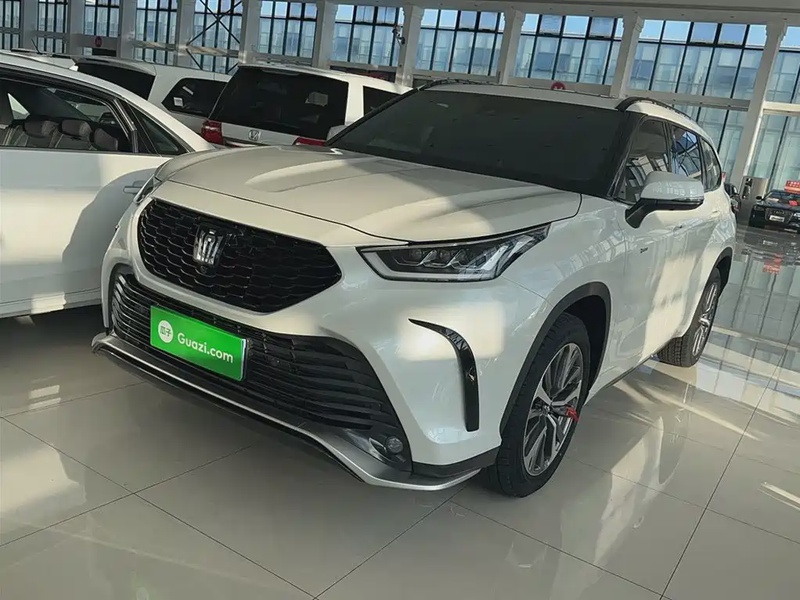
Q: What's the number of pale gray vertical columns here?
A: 10